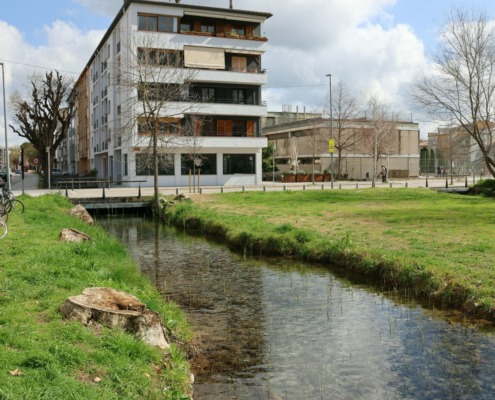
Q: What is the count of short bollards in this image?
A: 13